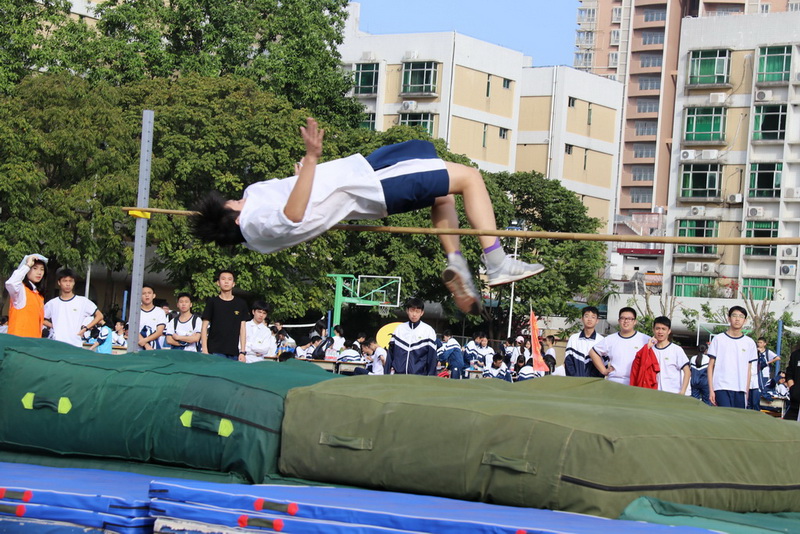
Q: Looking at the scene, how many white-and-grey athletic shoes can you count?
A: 2